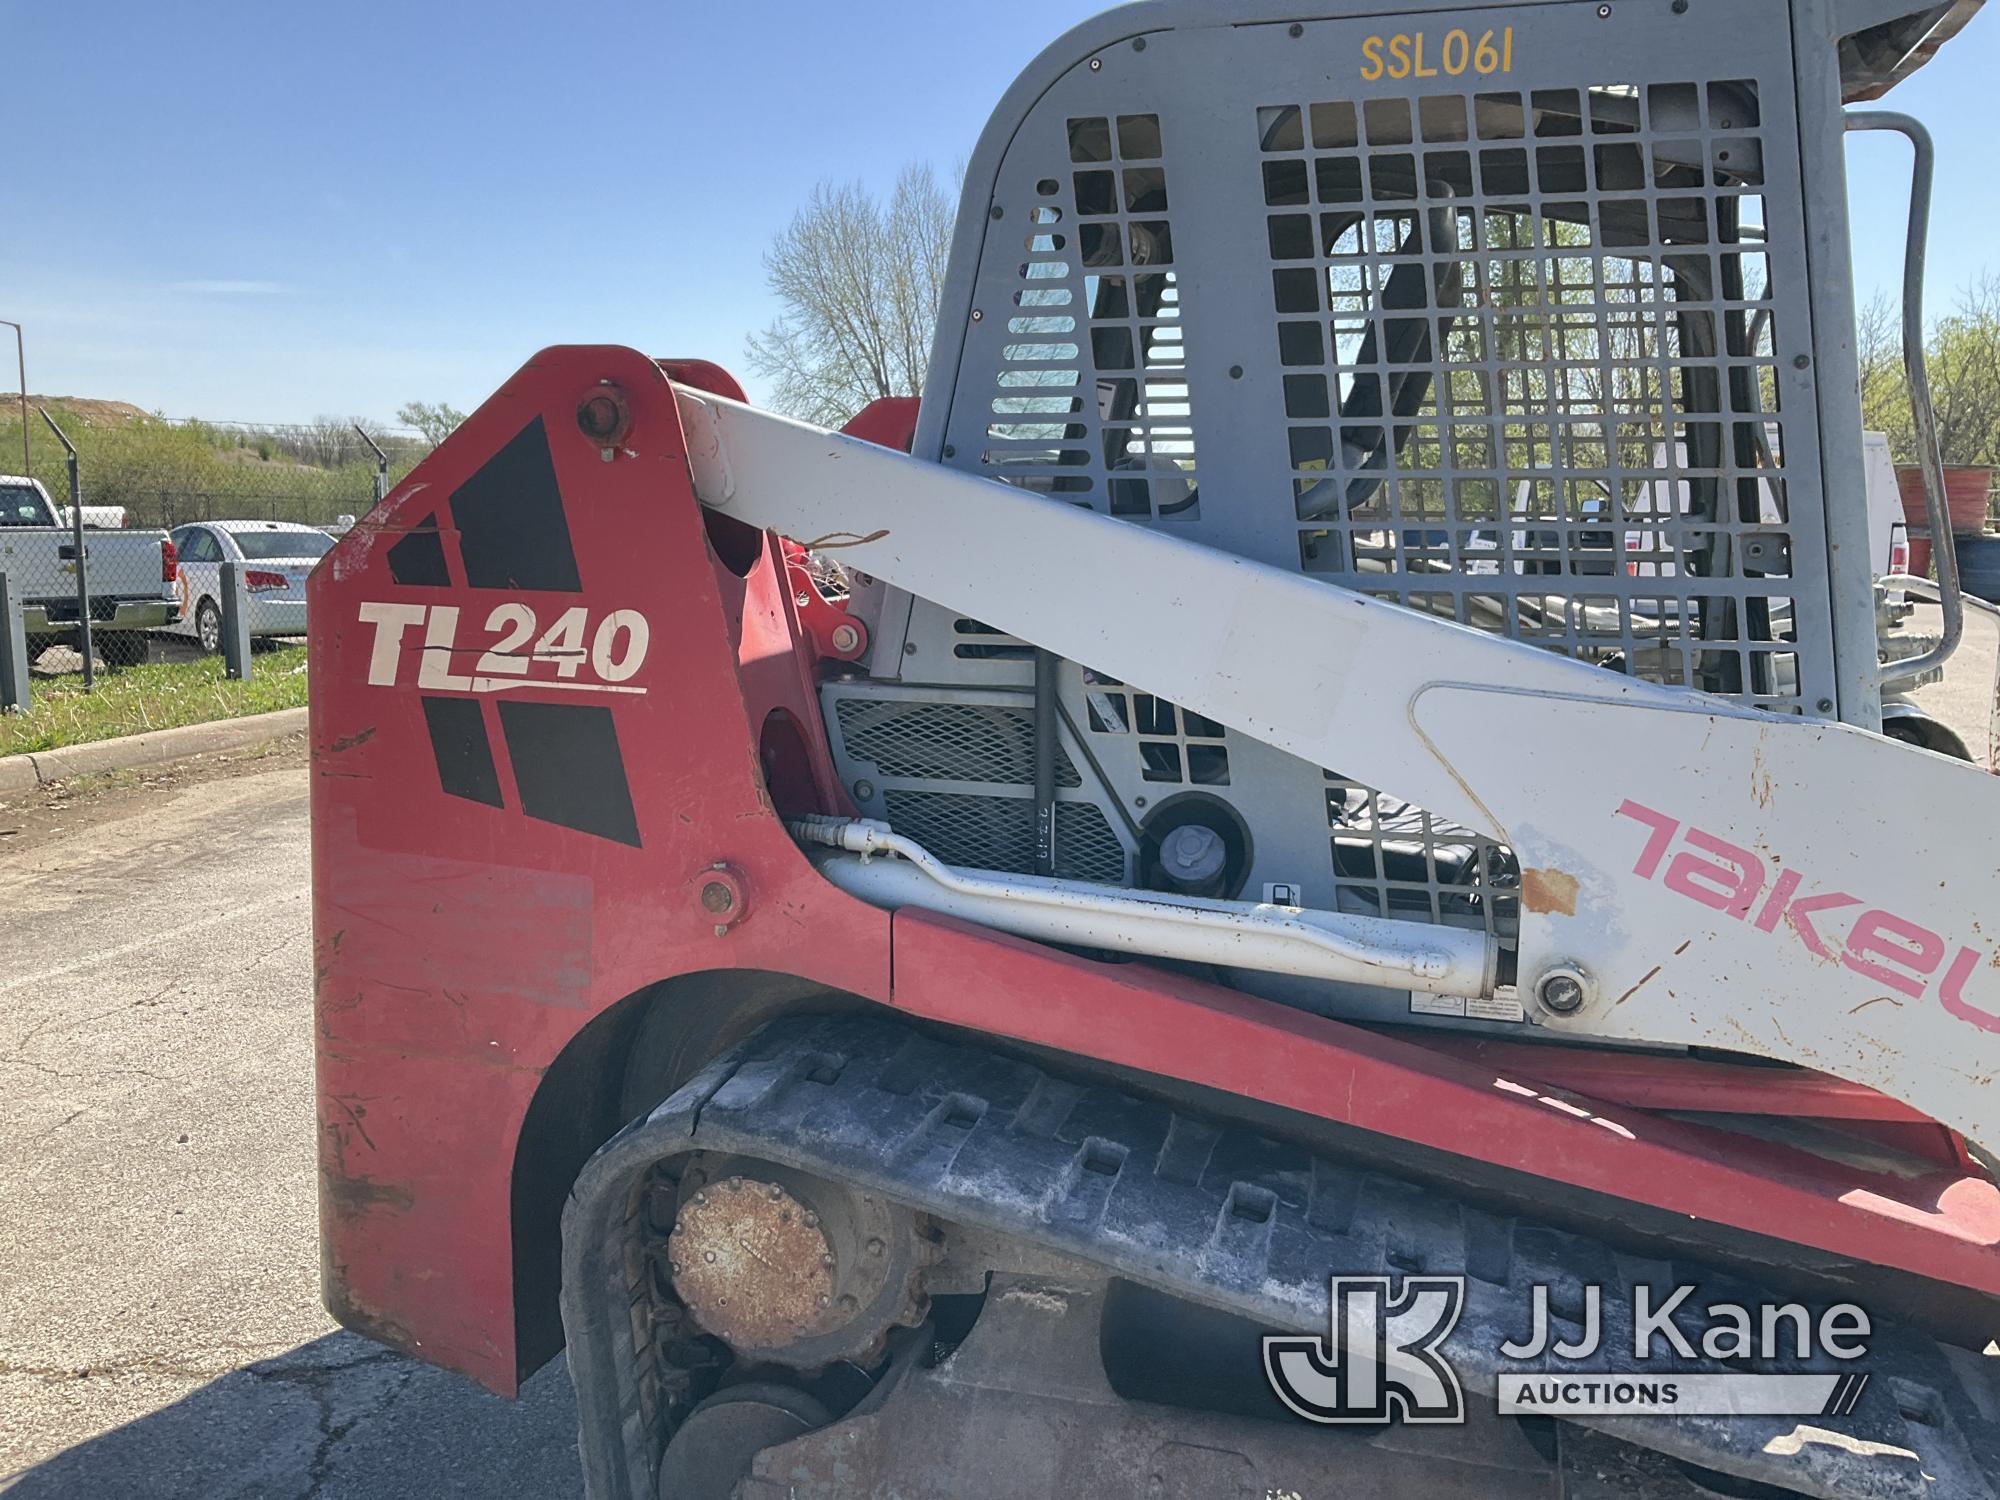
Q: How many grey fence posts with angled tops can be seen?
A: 2